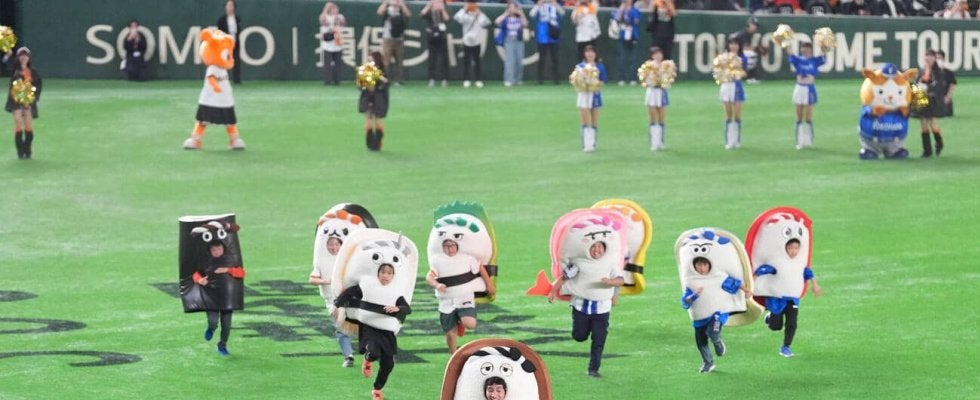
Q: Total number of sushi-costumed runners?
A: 9